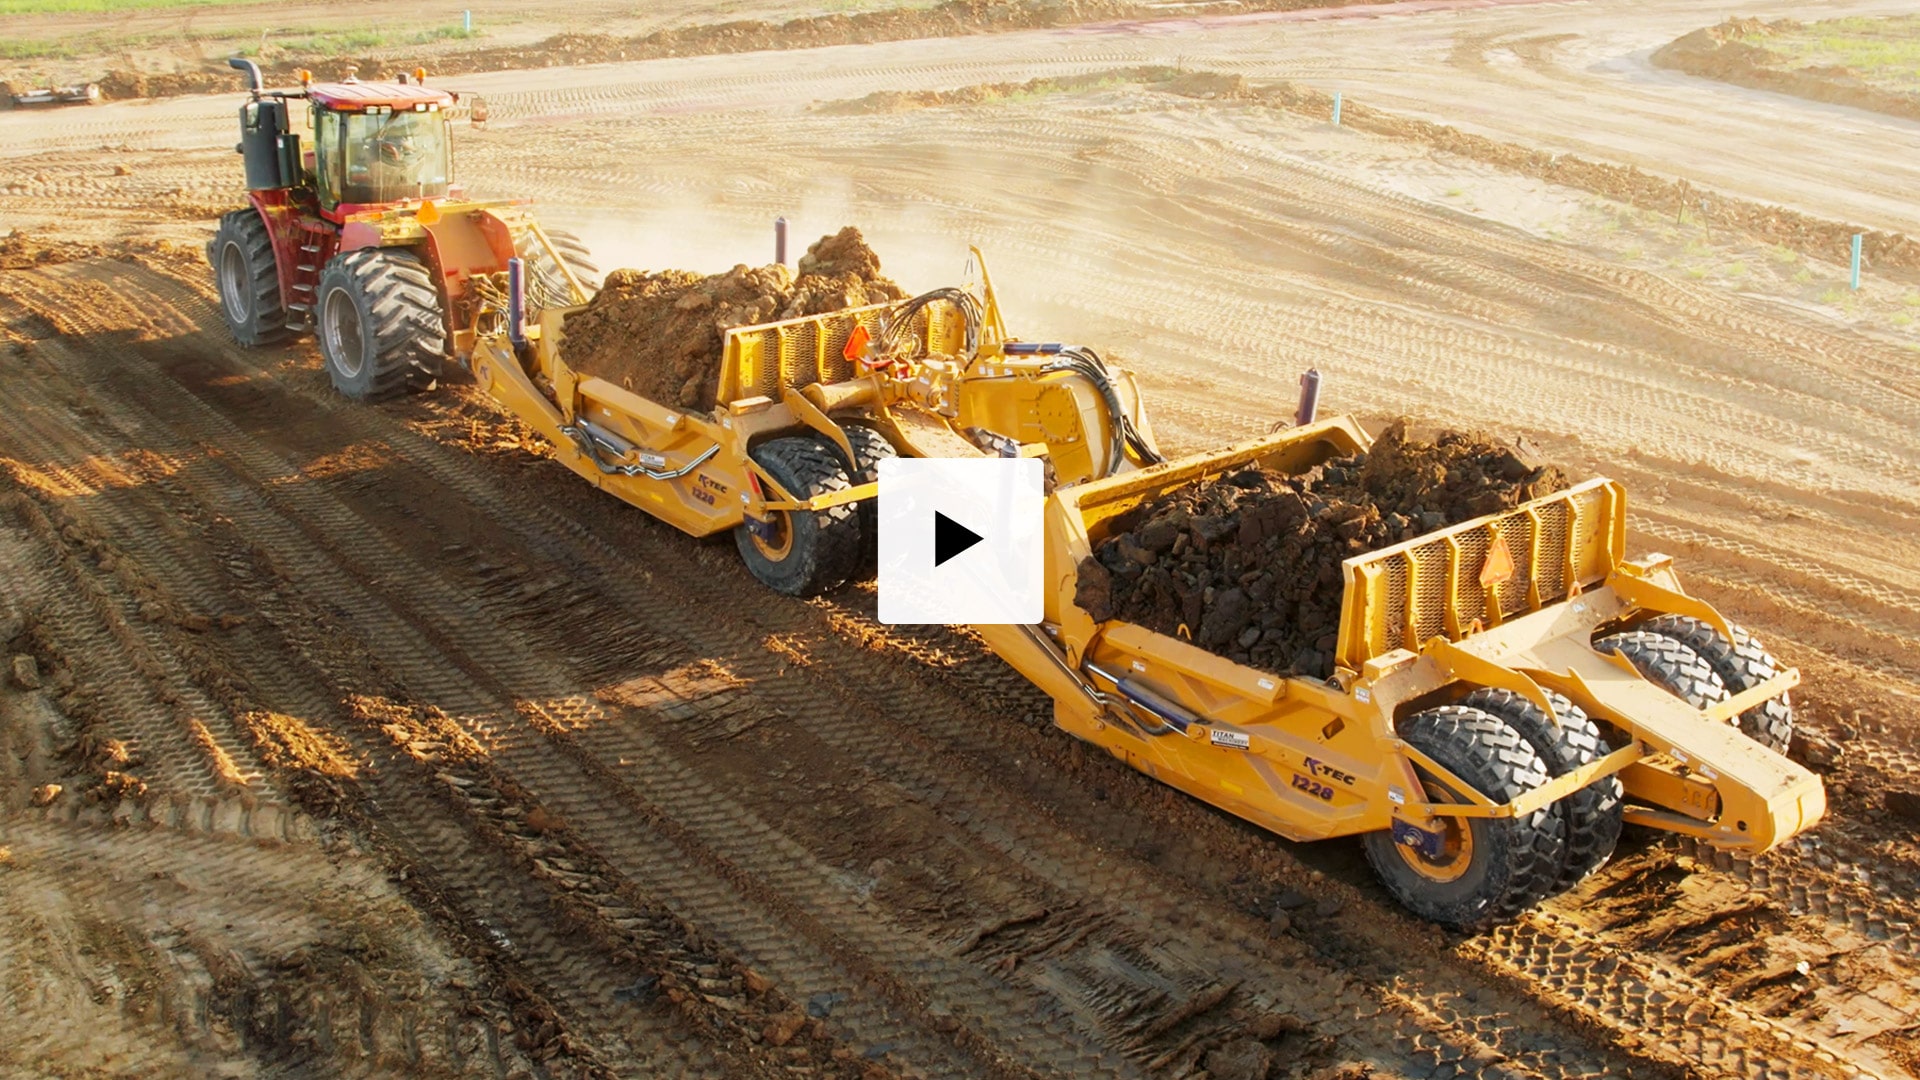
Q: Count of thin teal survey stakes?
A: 3